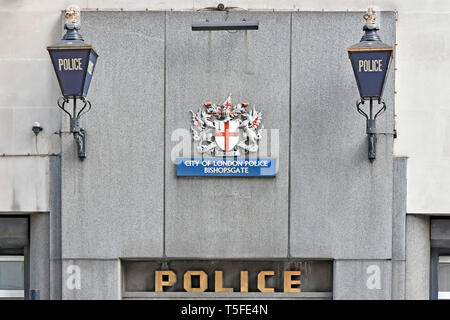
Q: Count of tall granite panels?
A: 3